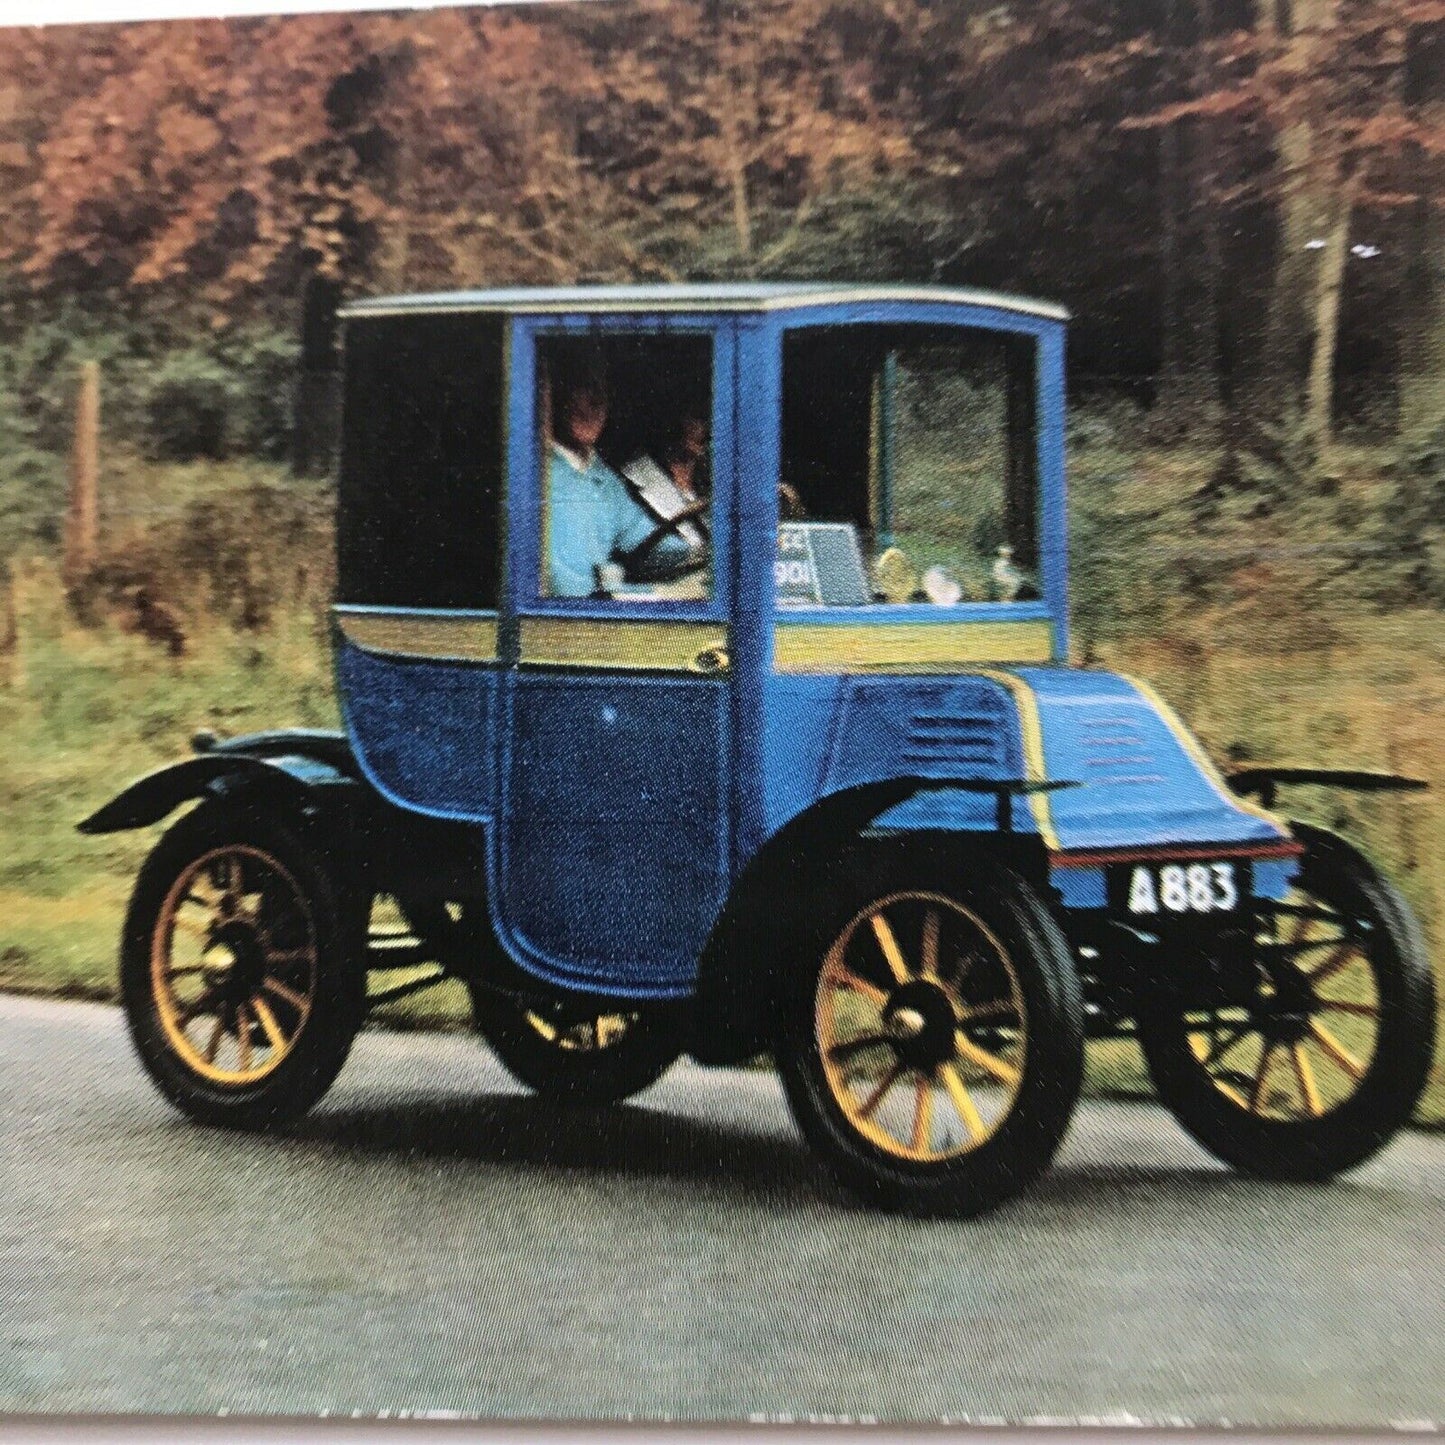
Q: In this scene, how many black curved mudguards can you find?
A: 4